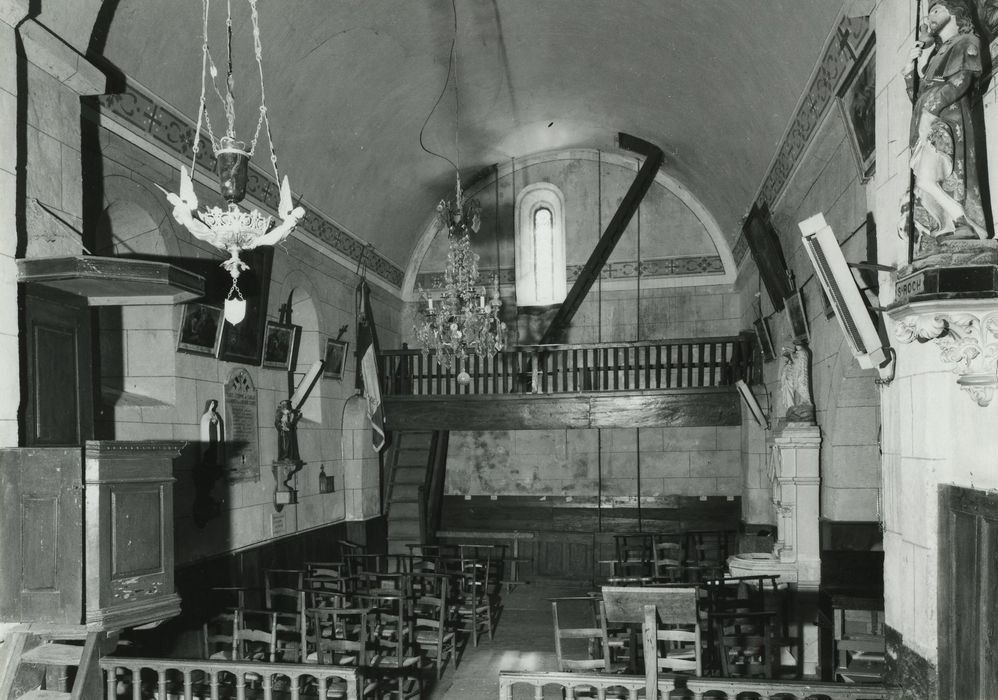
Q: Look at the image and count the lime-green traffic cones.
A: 0